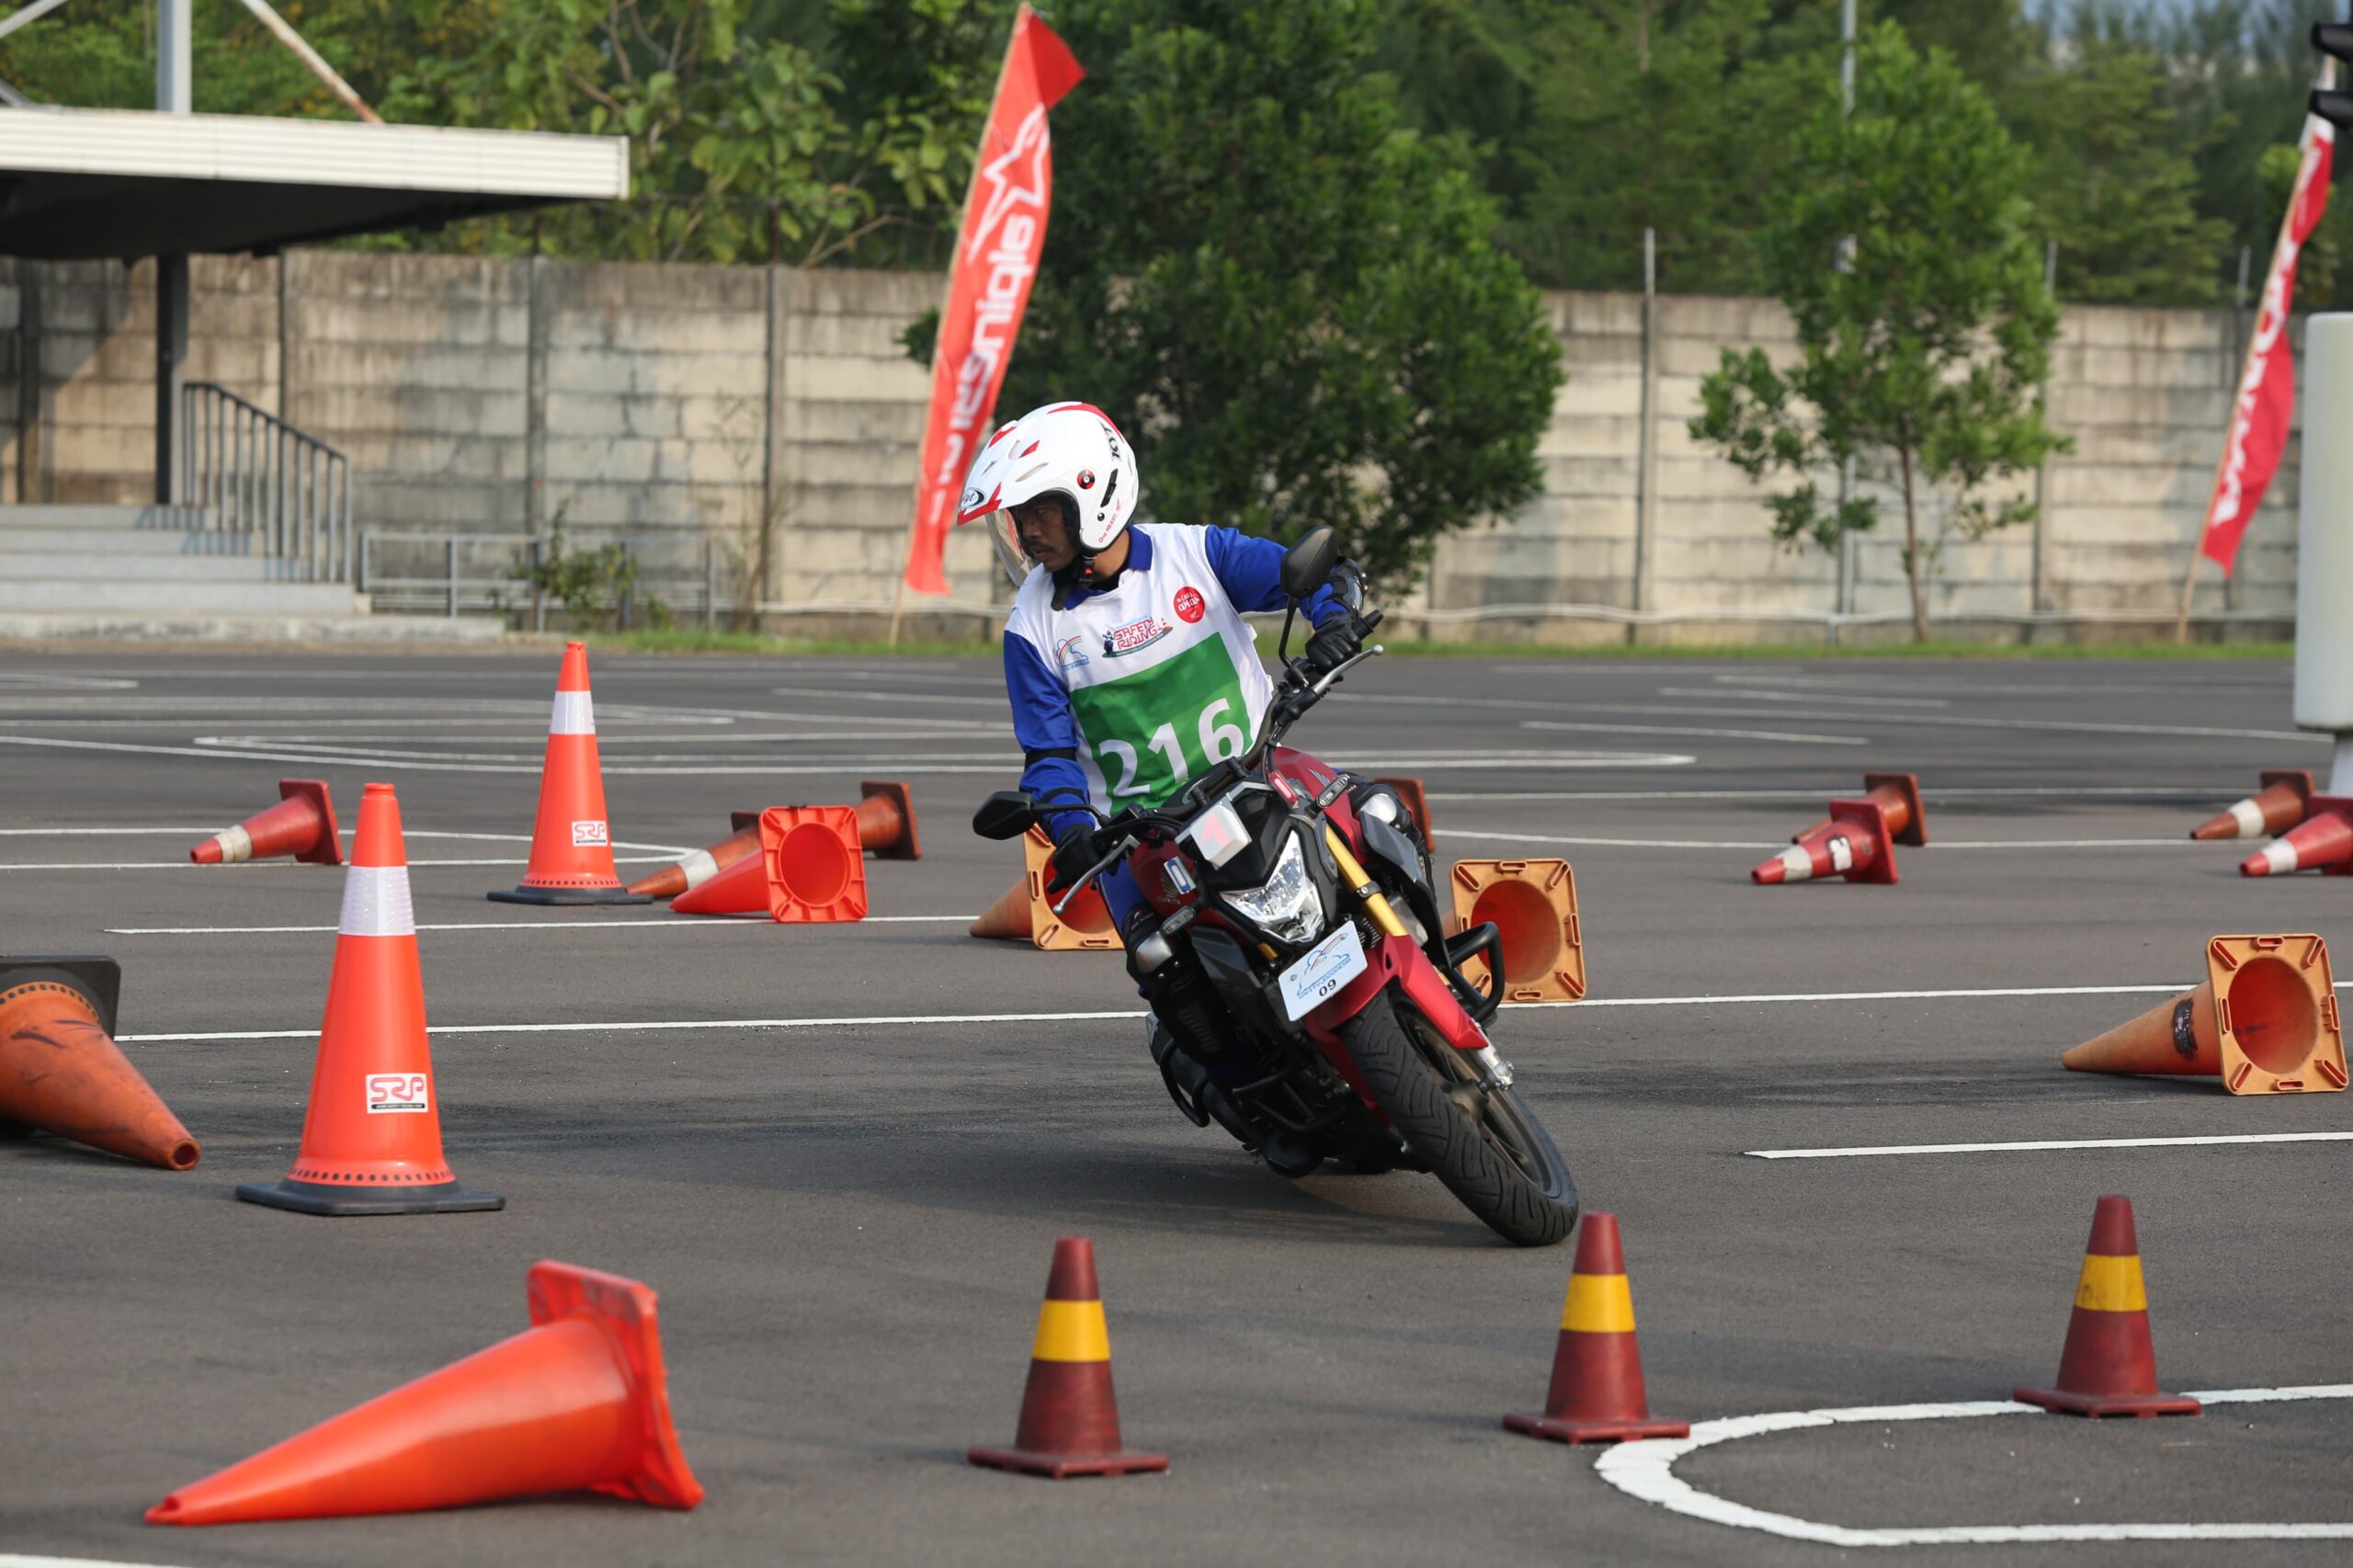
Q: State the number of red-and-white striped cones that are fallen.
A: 5